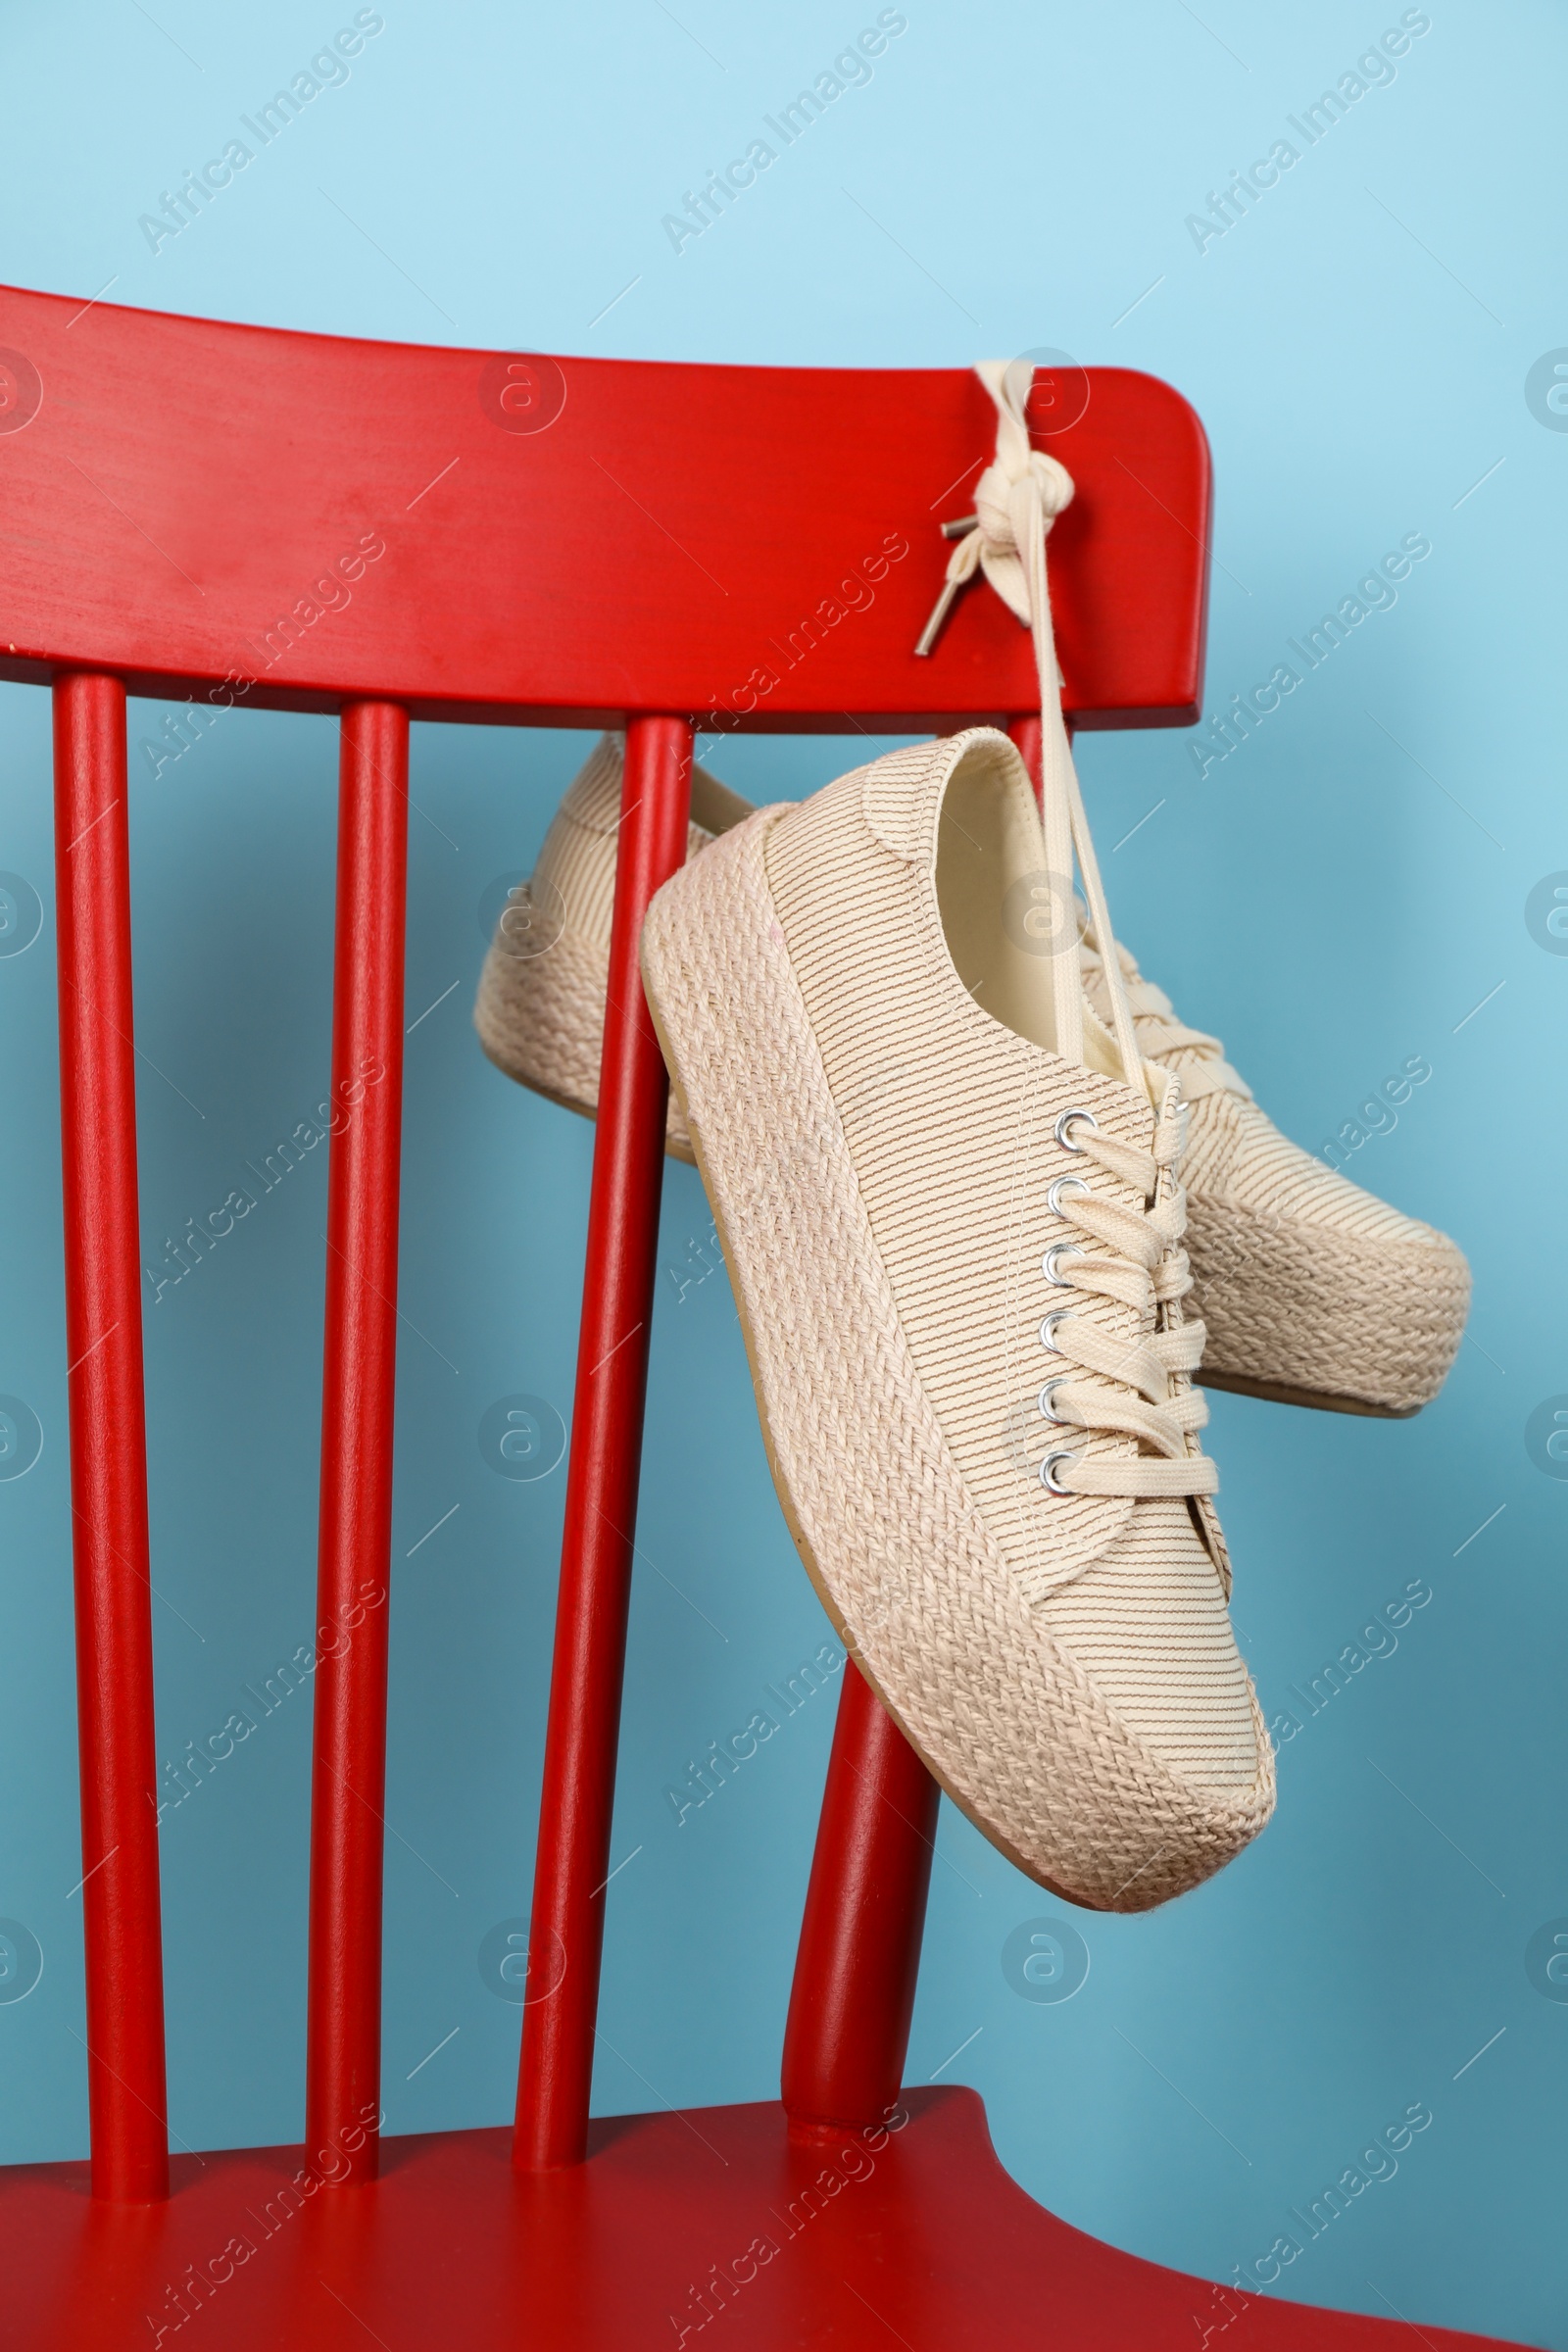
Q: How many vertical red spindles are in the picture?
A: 4